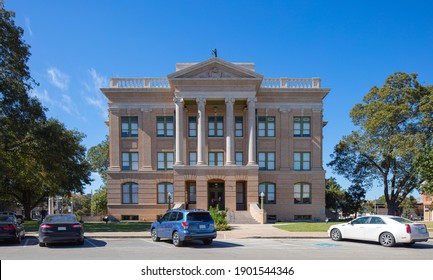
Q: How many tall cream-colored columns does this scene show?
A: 4